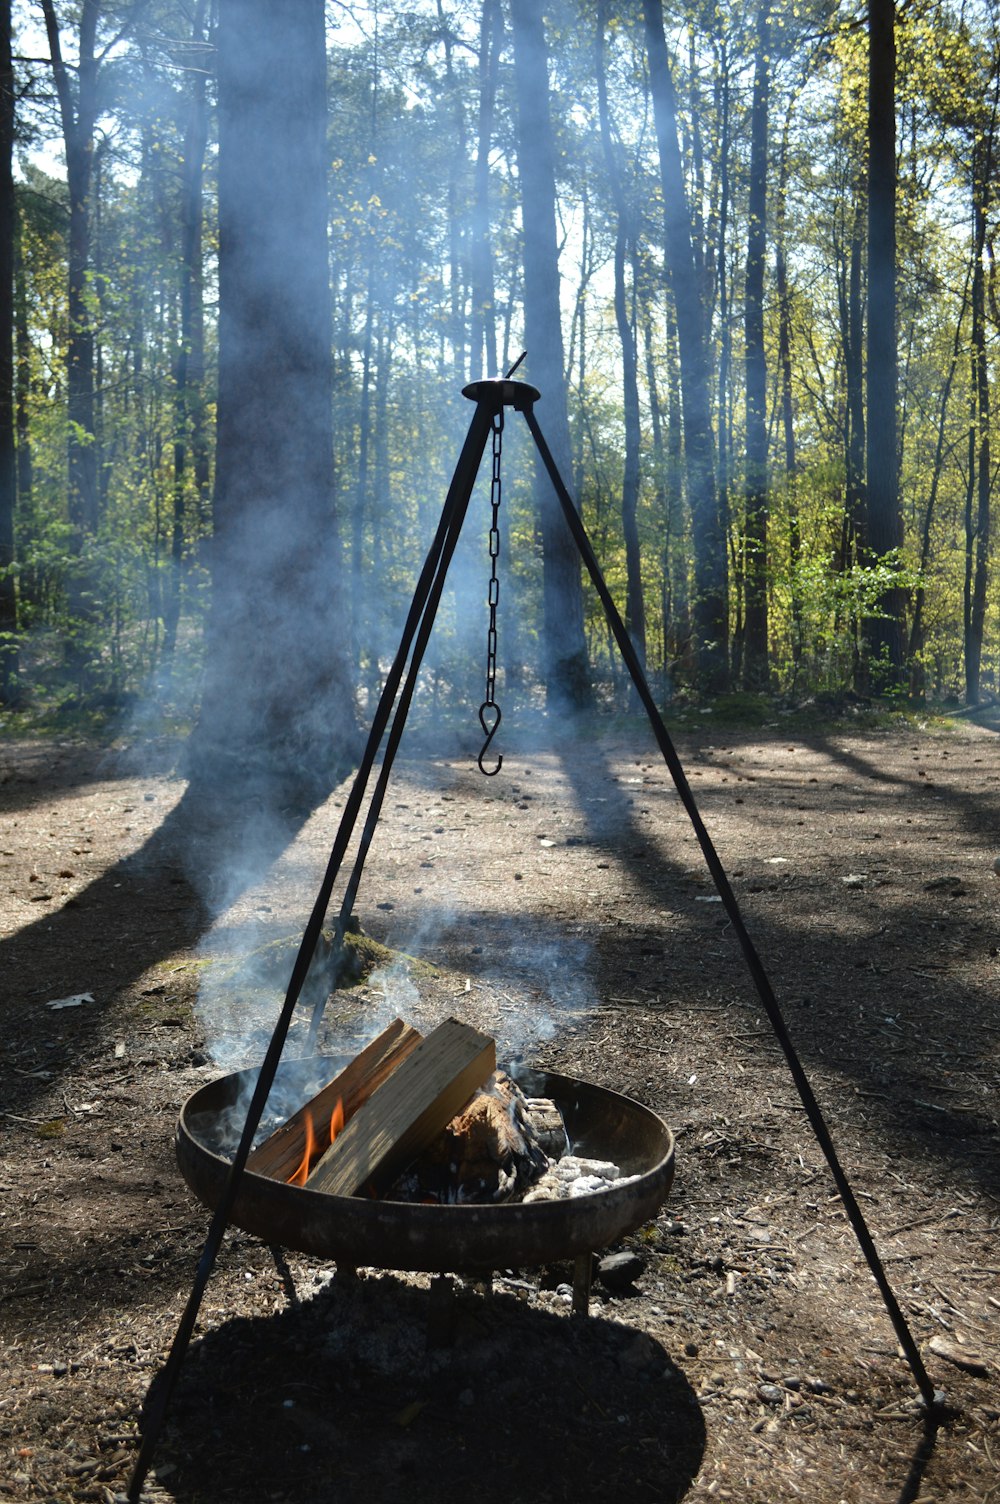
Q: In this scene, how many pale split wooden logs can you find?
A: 2